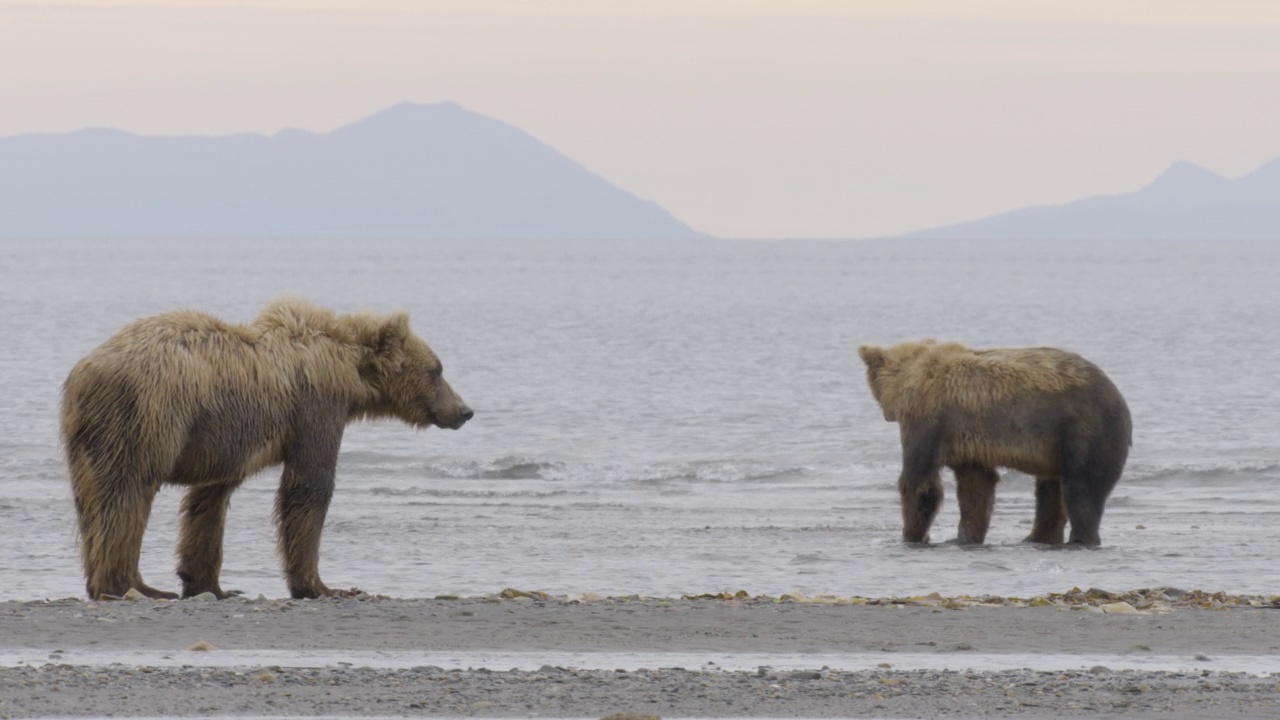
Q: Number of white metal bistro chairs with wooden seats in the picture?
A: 0